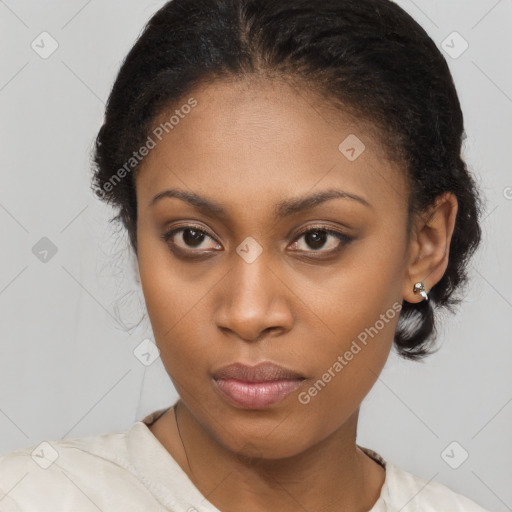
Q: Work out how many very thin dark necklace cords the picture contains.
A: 1